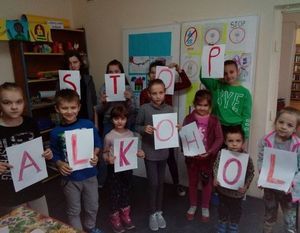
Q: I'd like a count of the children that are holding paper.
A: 11